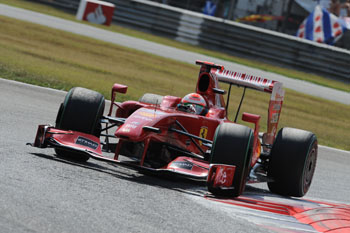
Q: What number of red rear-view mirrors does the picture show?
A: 2